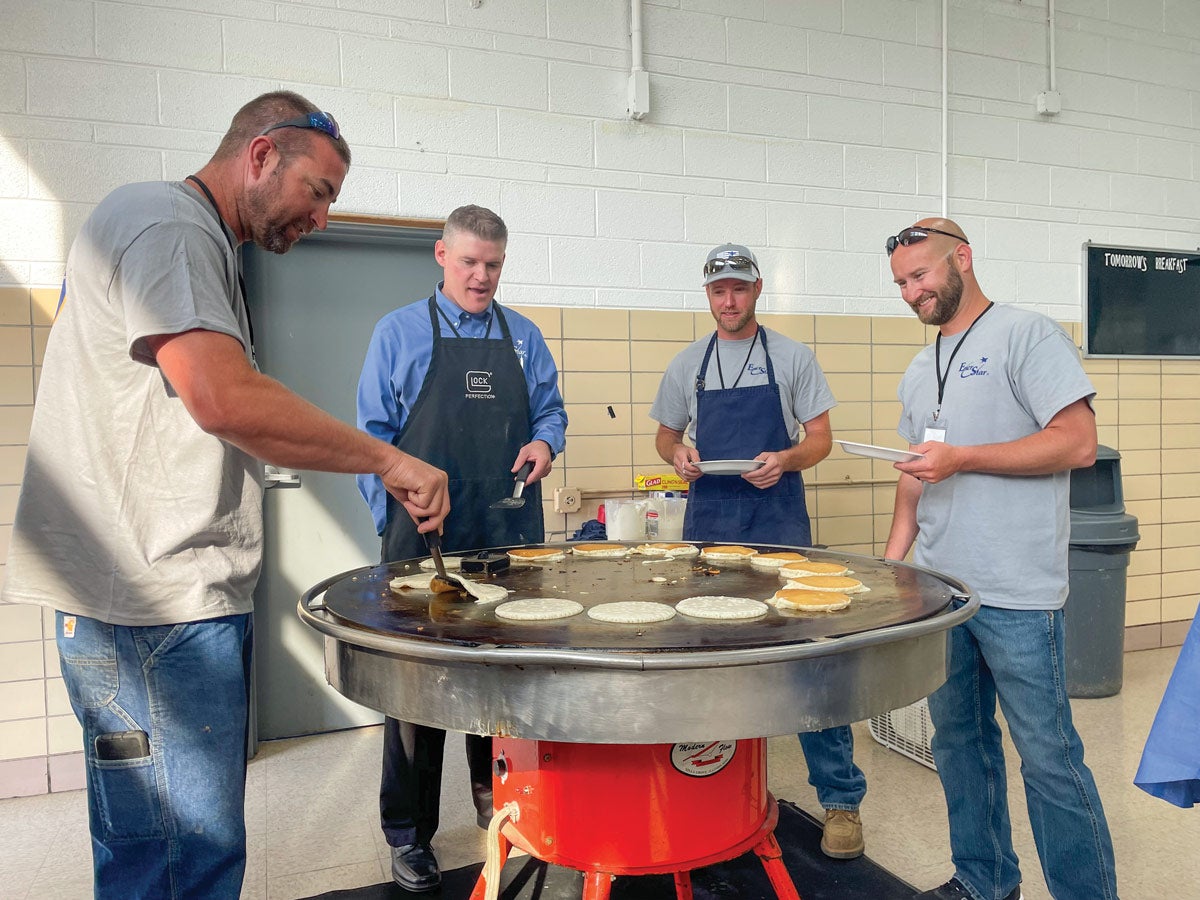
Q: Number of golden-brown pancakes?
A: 8